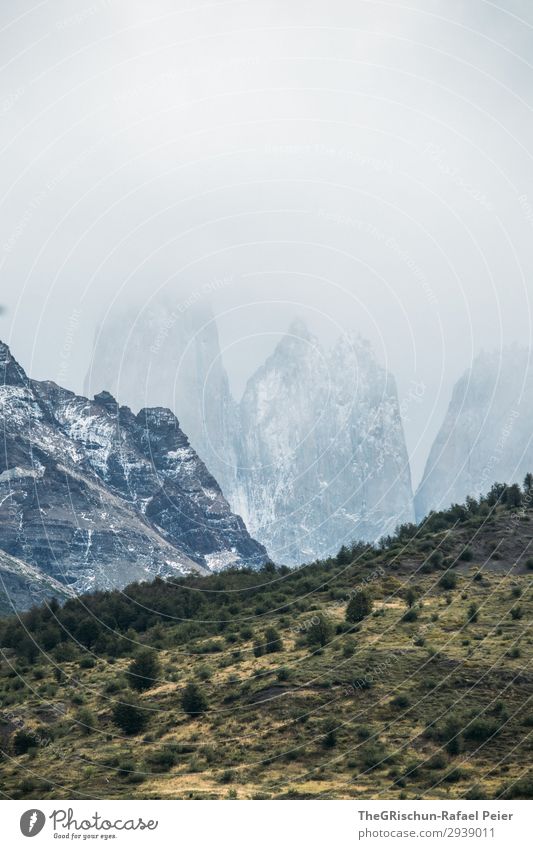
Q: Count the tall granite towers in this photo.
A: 3